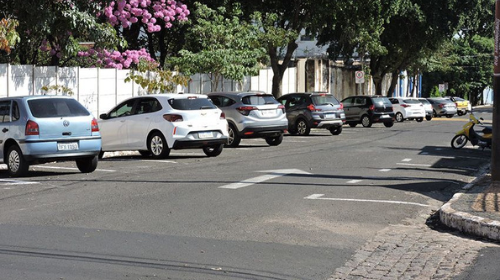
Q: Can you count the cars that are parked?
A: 9